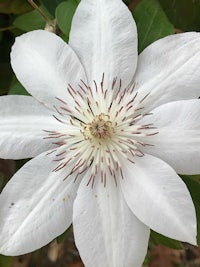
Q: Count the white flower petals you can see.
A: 8